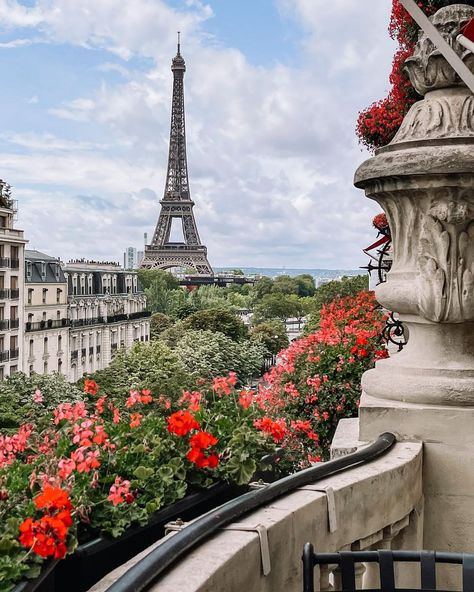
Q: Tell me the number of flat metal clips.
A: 2